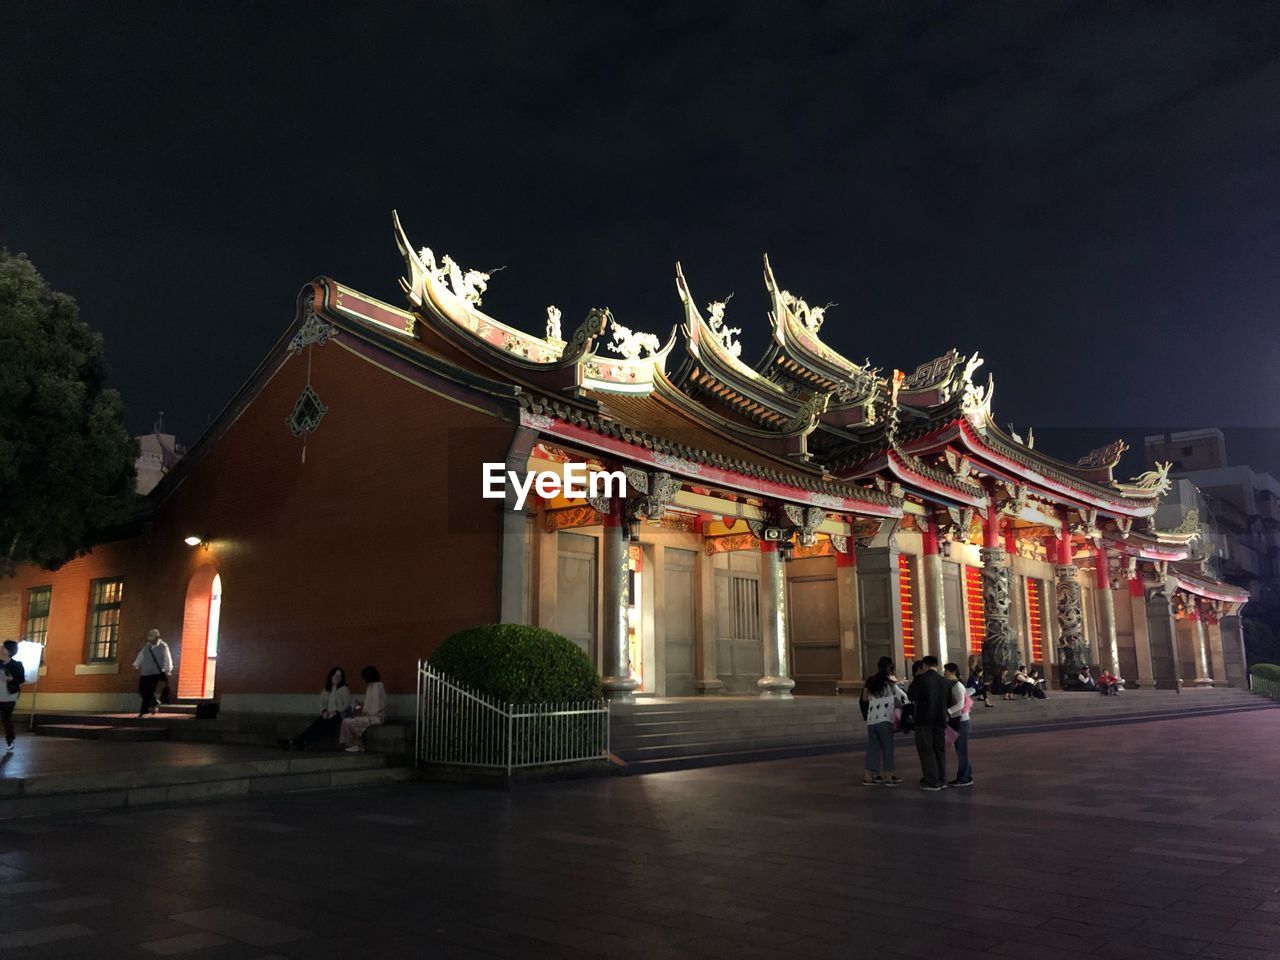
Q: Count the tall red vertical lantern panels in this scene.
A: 3